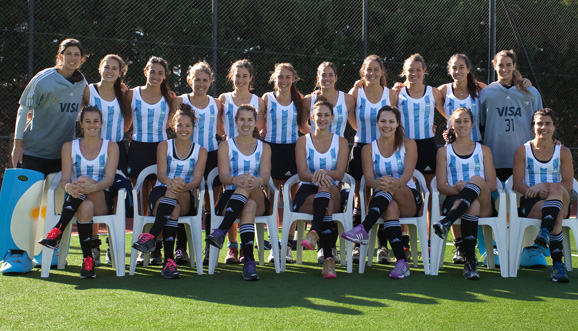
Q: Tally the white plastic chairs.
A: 7